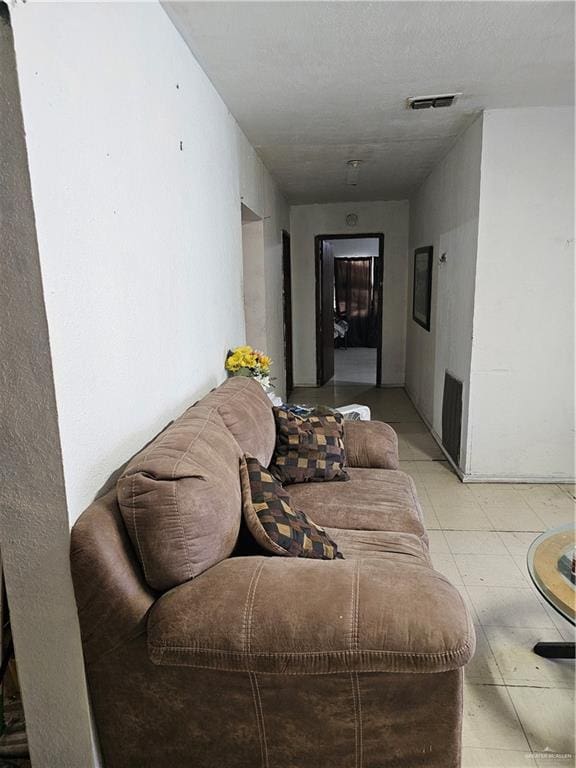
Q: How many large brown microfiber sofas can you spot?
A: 1